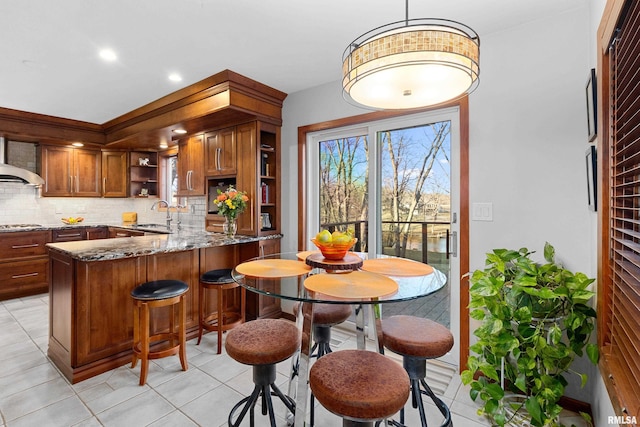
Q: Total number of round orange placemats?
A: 4